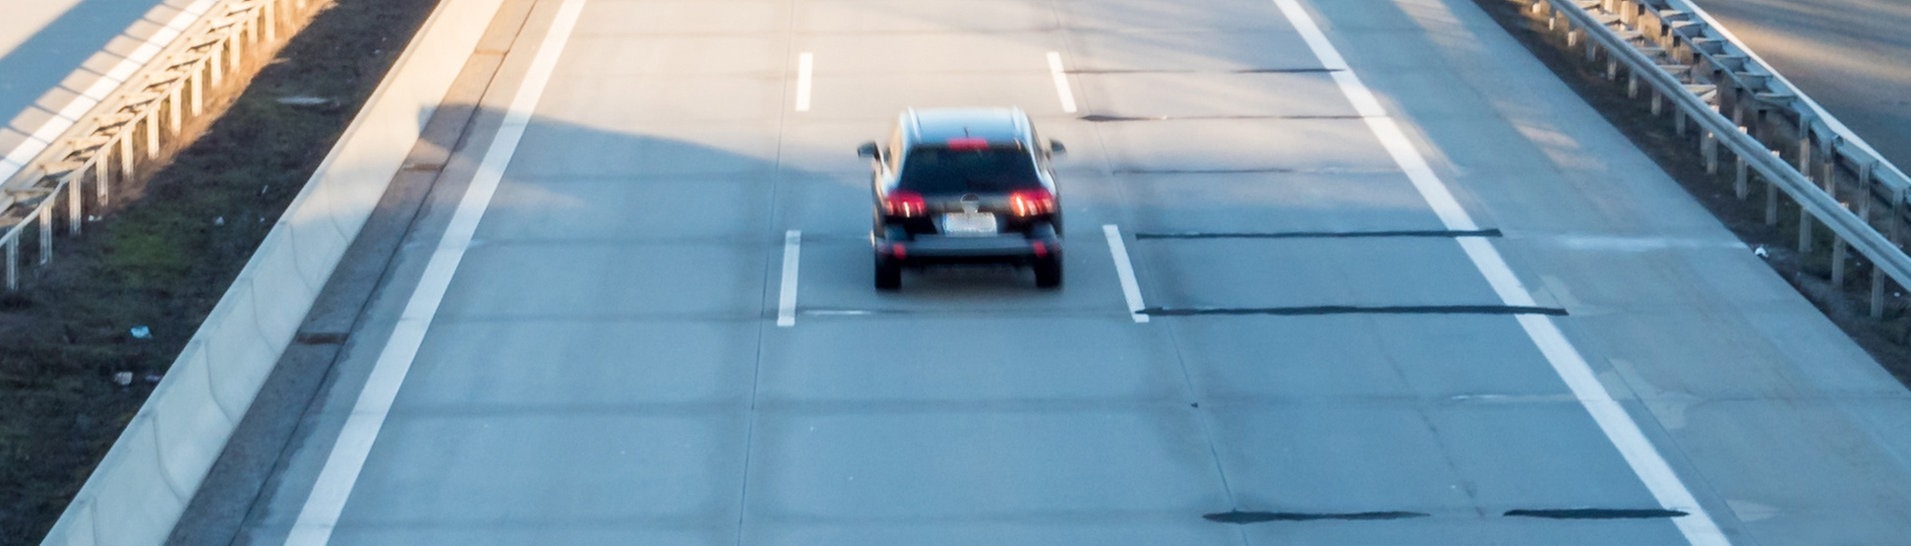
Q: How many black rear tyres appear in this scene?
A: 2